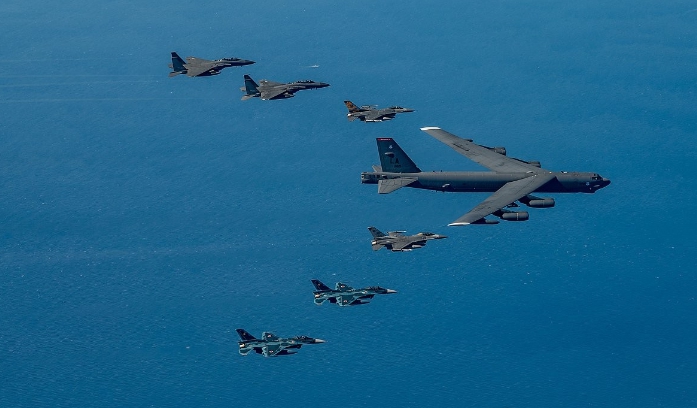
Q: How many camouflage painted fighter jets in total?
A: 2